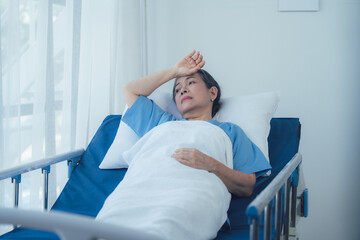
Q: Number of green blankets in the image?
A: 0